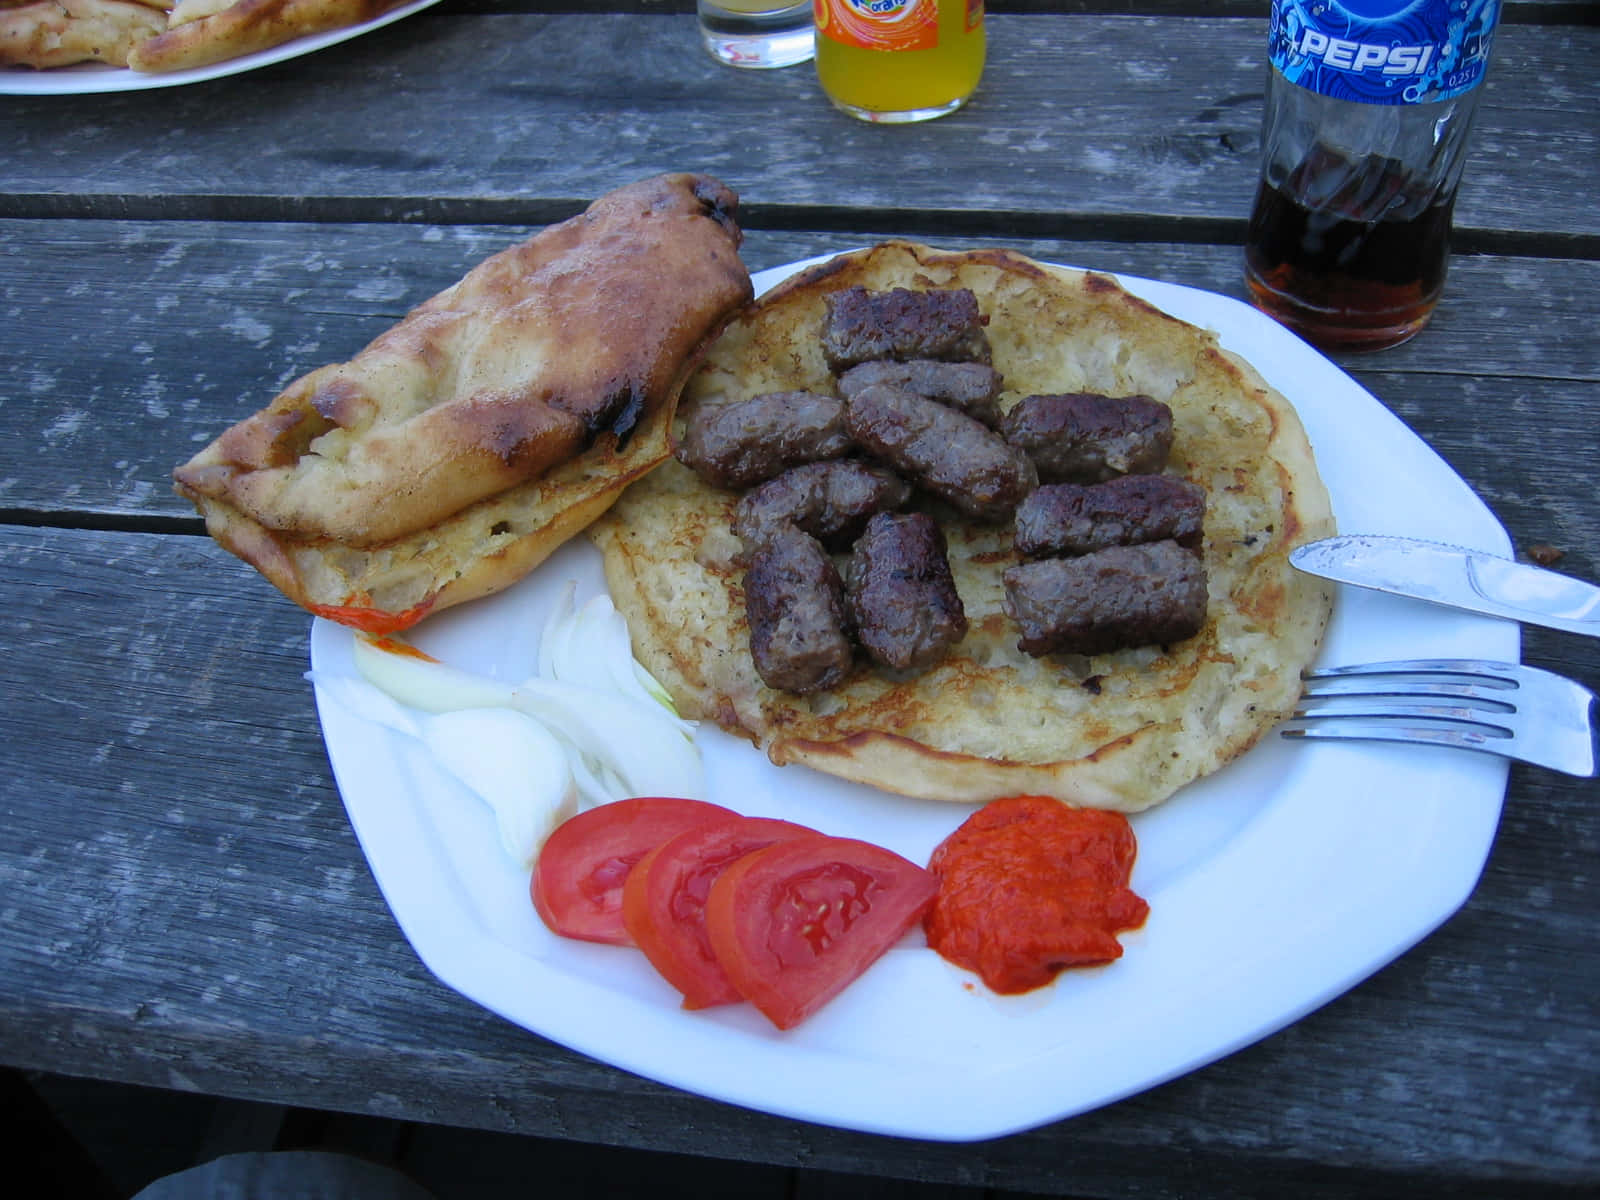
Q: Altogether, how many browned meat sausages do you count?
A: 10